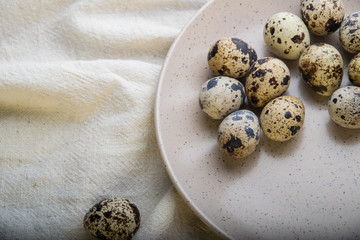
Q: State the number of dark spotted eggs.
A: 12